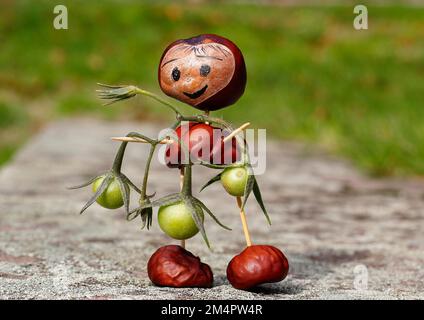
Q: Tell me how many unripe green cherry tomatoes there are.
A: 3